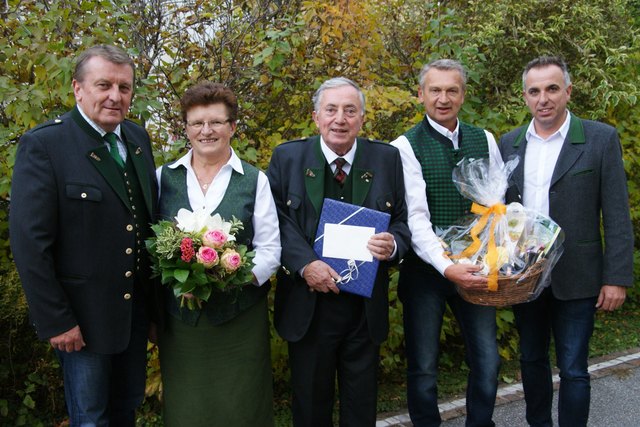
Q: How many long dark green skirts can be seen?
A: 1